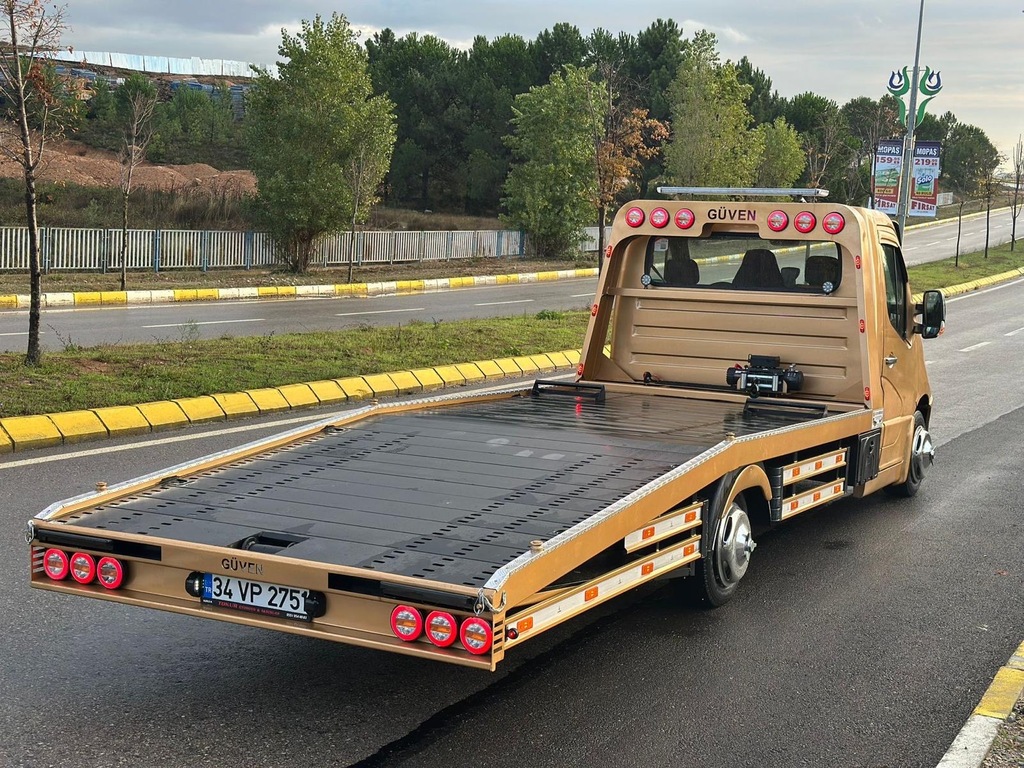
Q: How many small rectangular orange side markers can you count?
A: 12